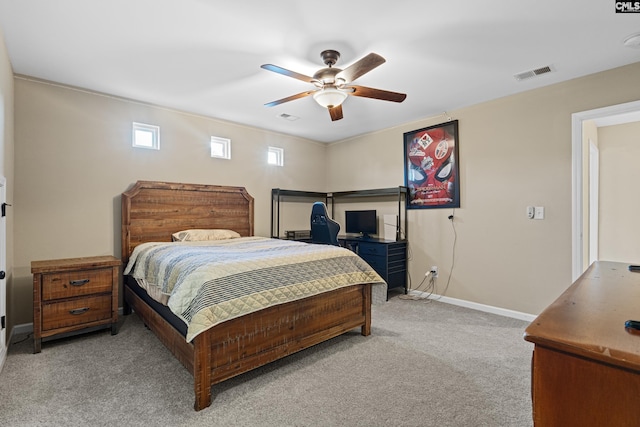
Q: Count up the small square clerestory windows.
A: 3